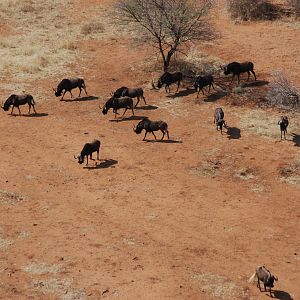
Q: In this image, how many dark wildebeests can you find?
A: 12